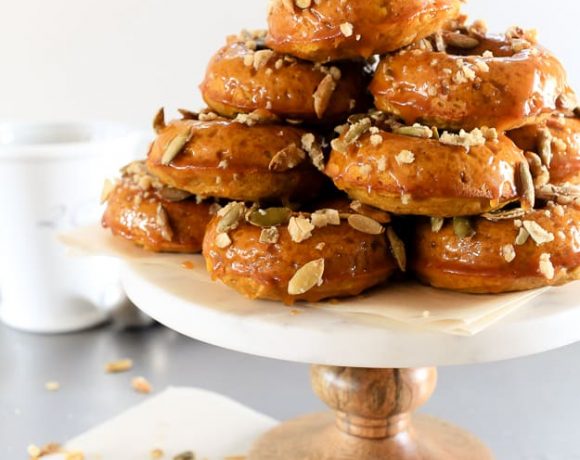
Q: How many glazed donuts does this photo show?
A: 9